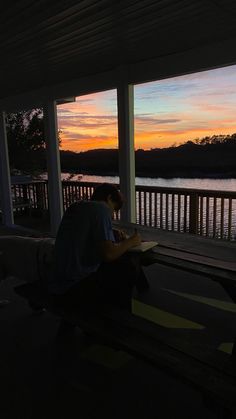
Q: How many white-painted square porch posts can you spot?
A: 3